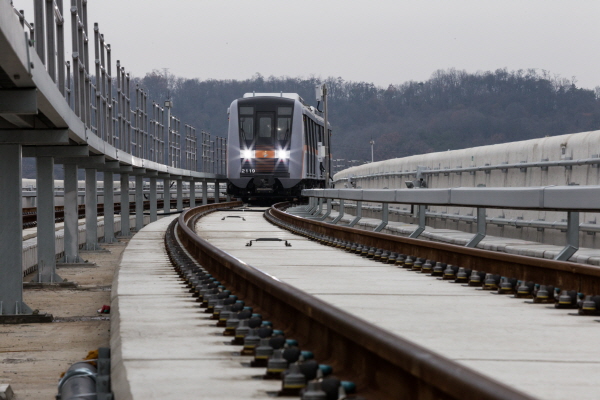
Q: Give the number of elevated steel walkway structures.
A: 1